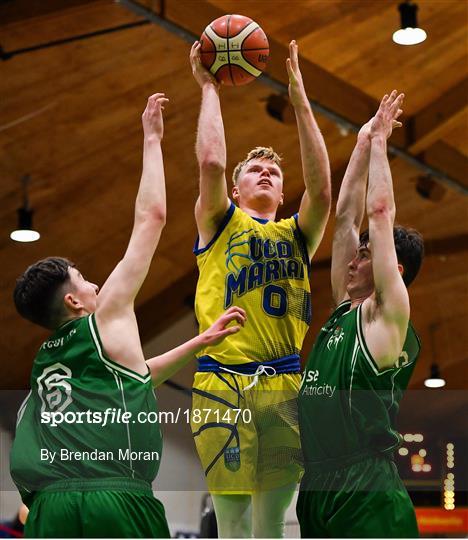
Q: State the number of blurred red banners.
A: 1